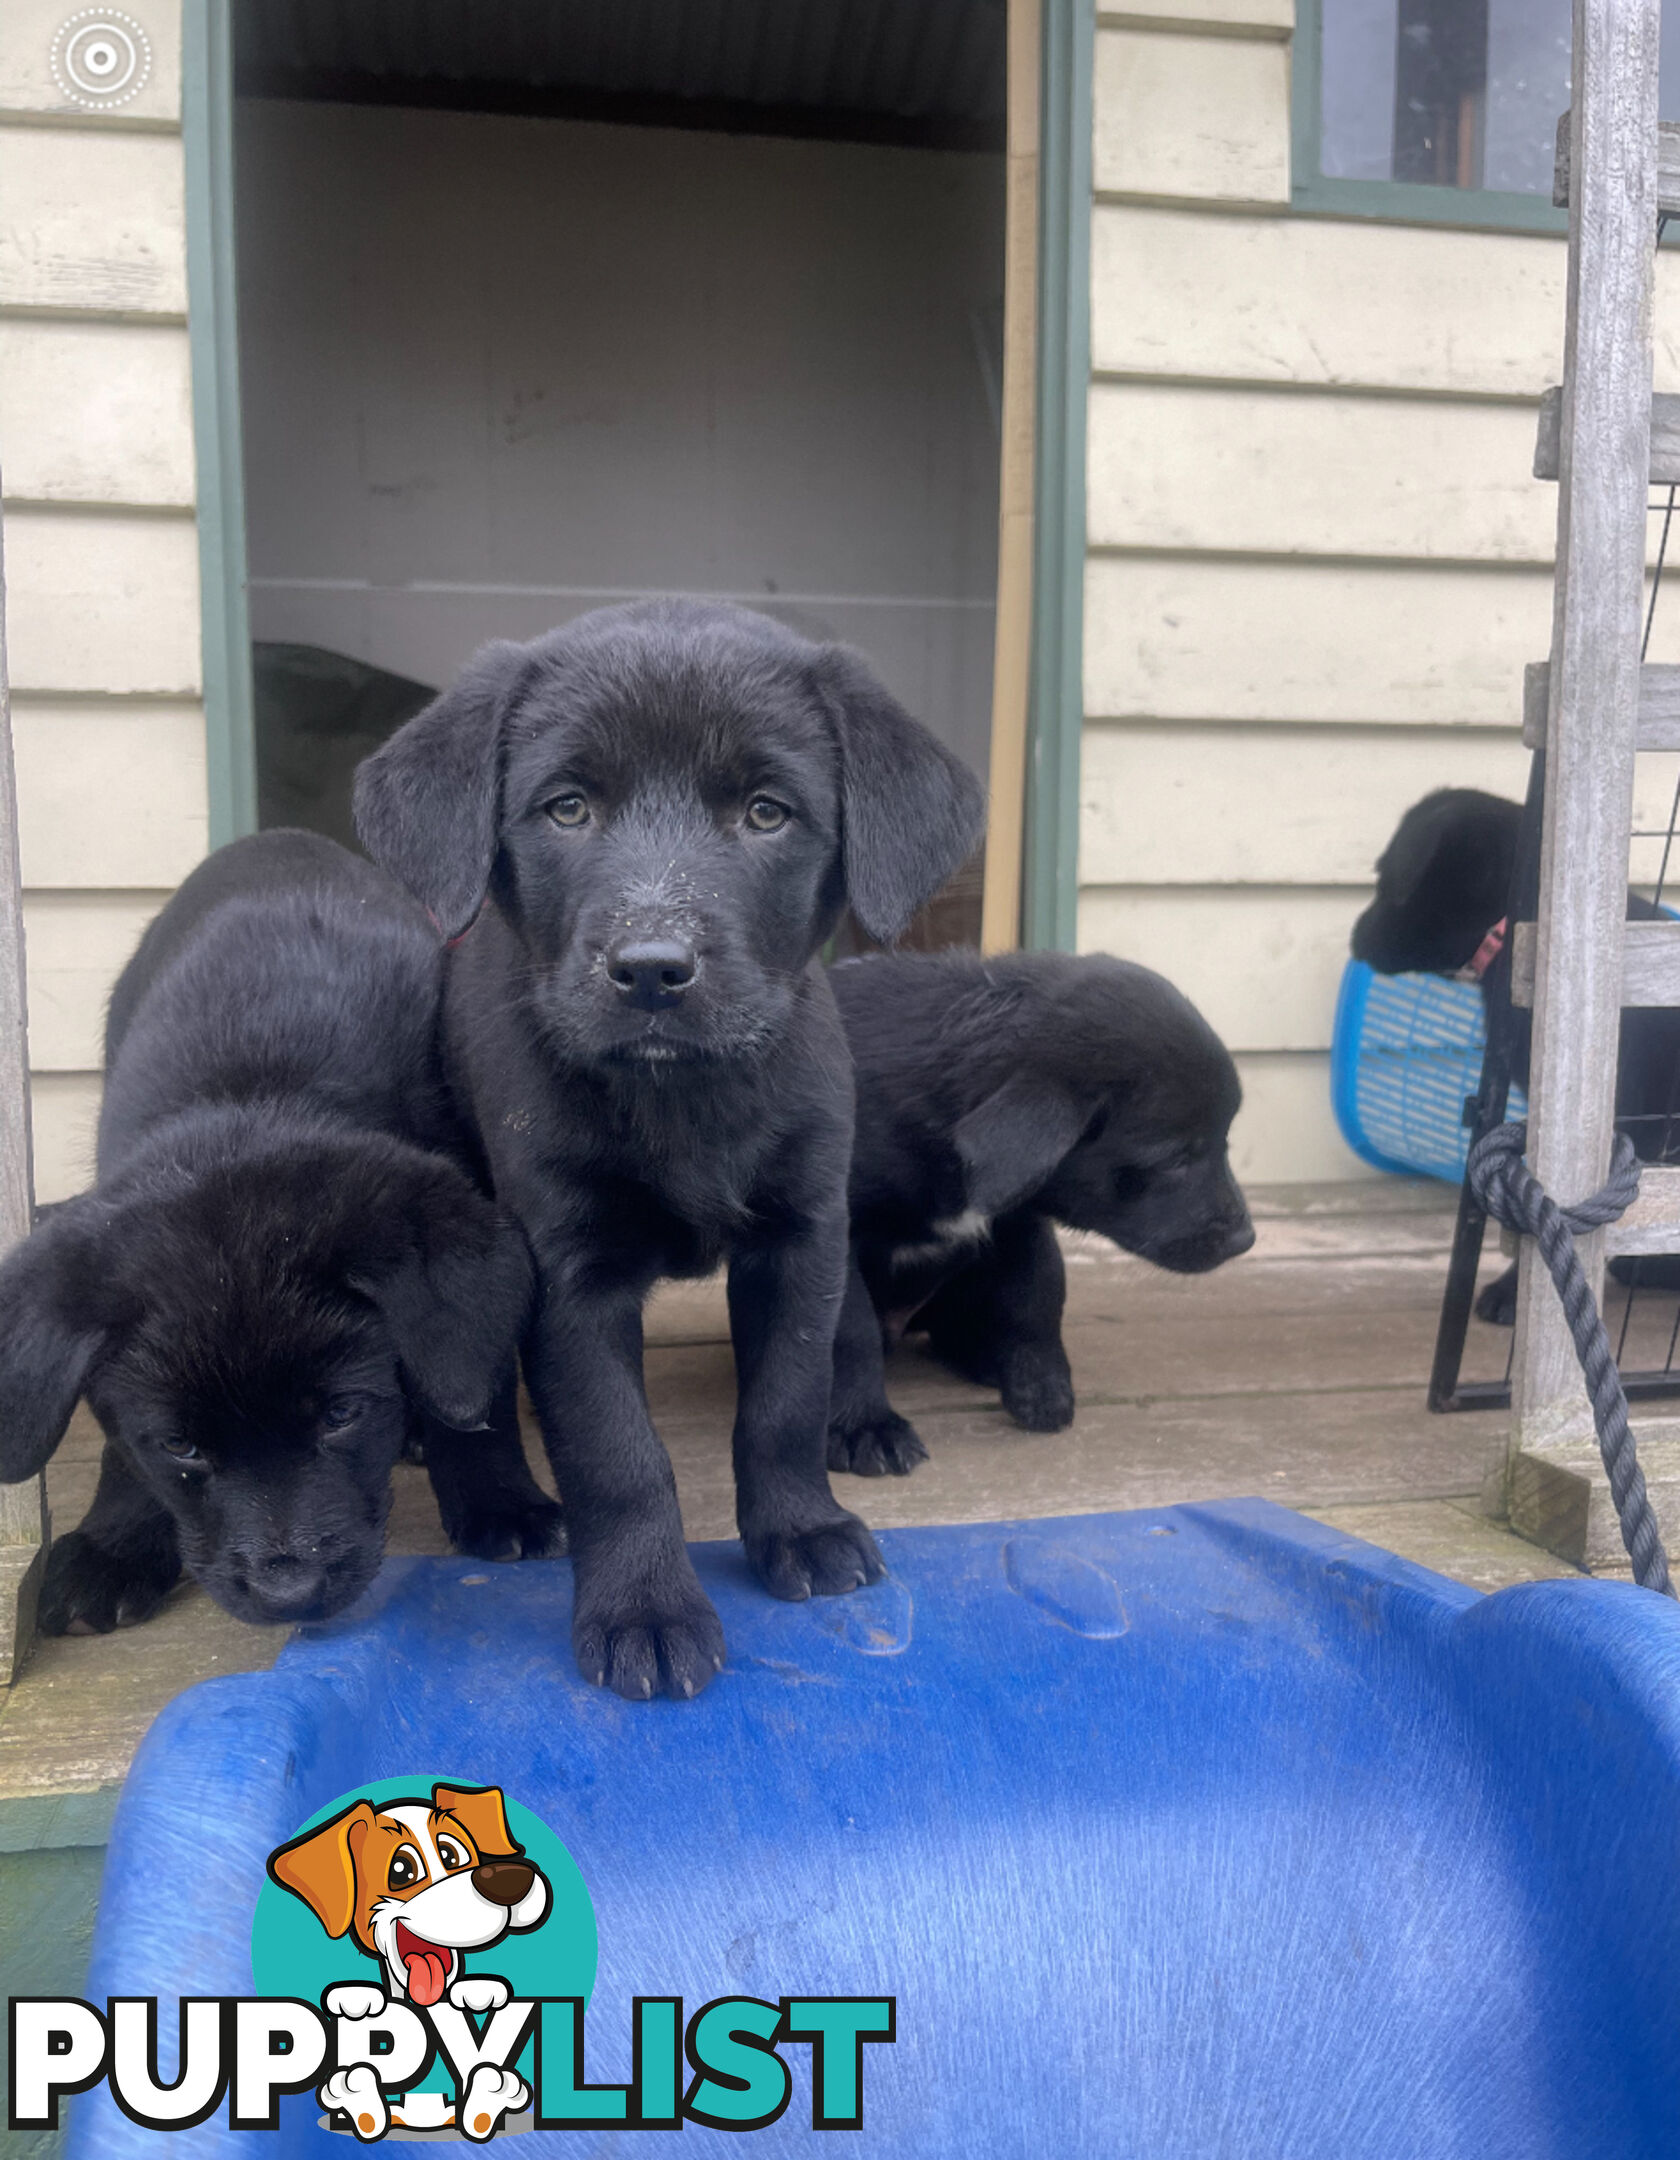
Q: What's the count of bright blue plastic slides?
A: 1